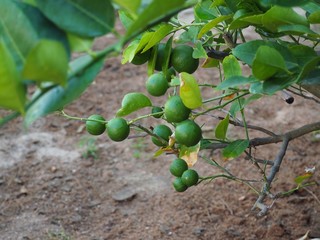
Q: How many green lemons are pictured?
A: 14